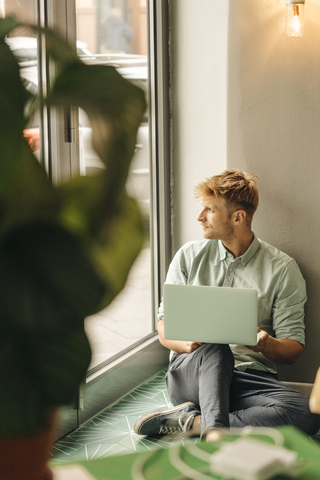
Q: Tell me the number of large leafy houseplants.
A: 1